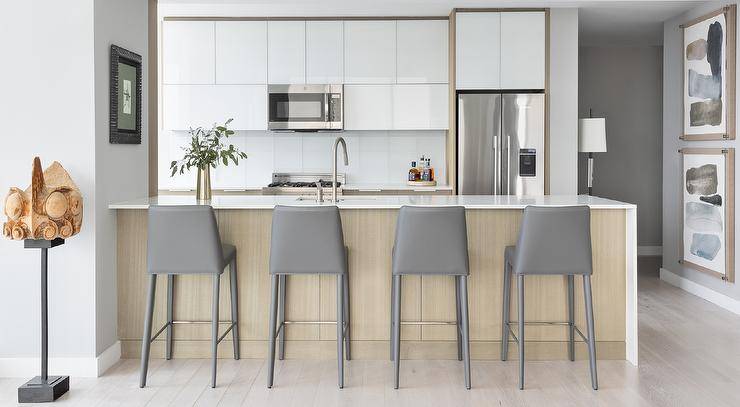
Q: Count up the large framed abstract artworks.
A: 2